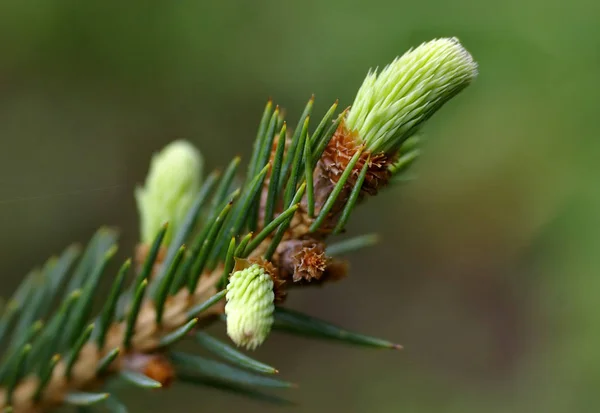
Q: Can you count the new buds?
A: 3